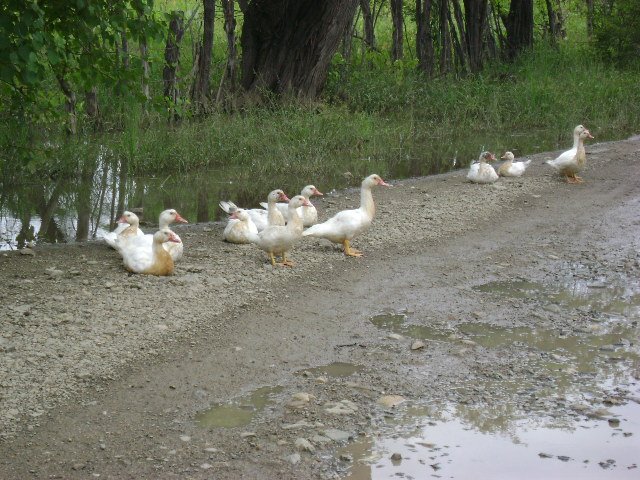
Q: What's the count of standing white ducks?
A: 4